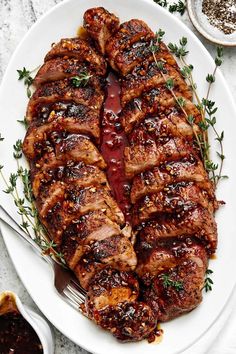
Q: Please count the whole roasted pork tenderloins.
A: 2